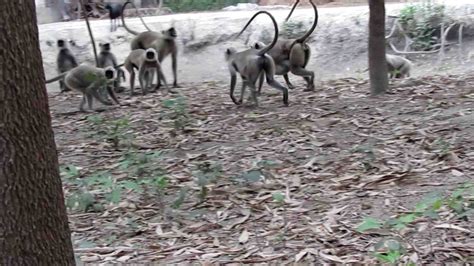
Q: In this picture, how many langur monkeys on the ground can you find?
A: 8